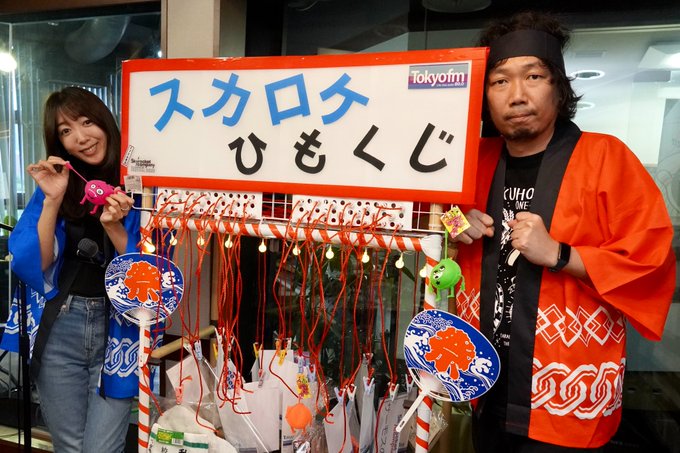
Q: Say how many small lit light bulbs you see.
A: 10